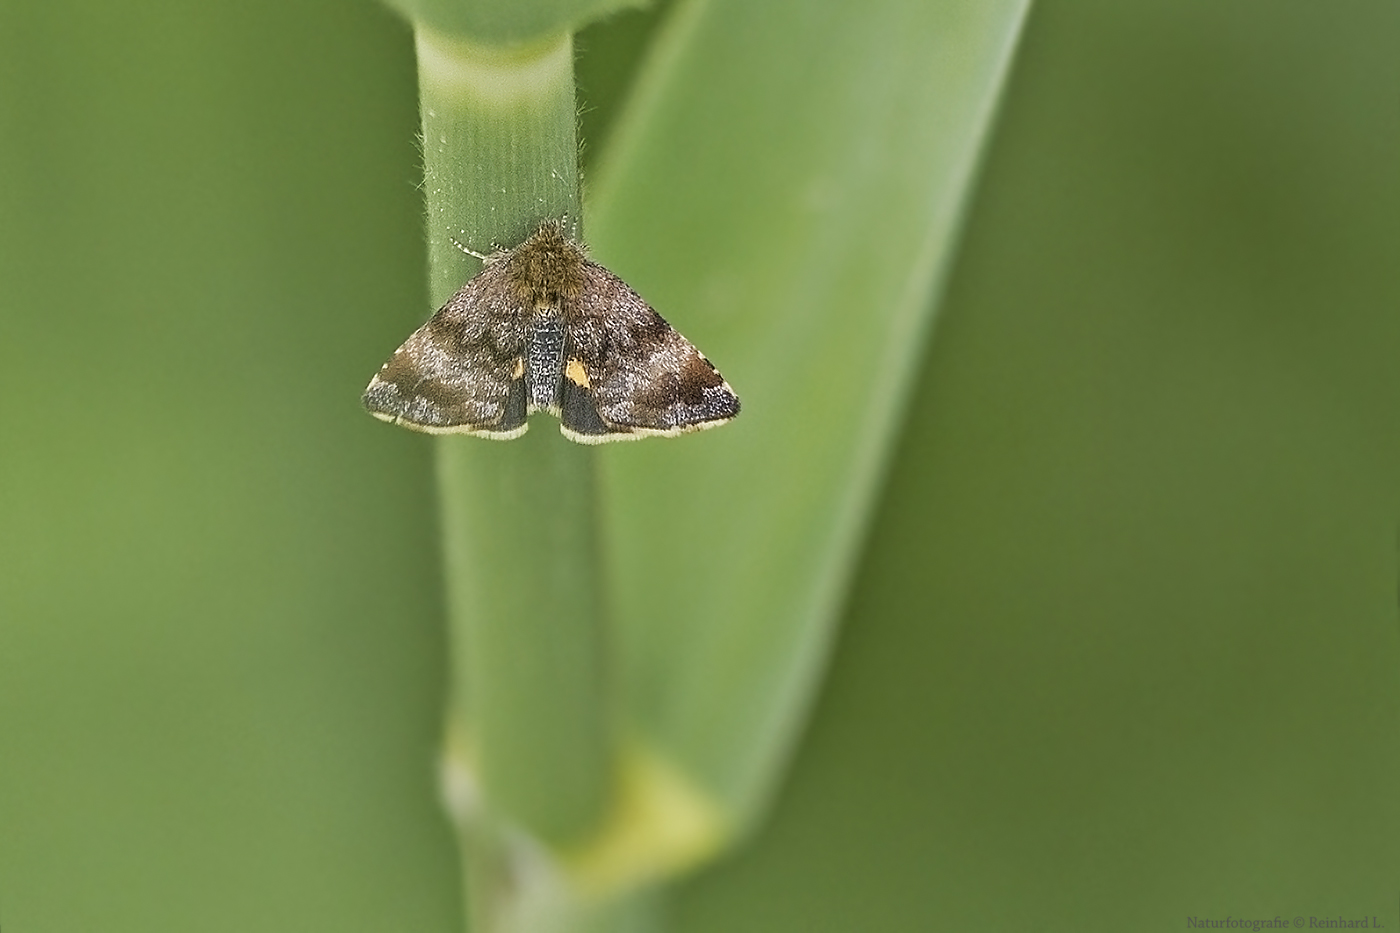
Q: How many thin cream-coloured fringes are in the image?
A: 2